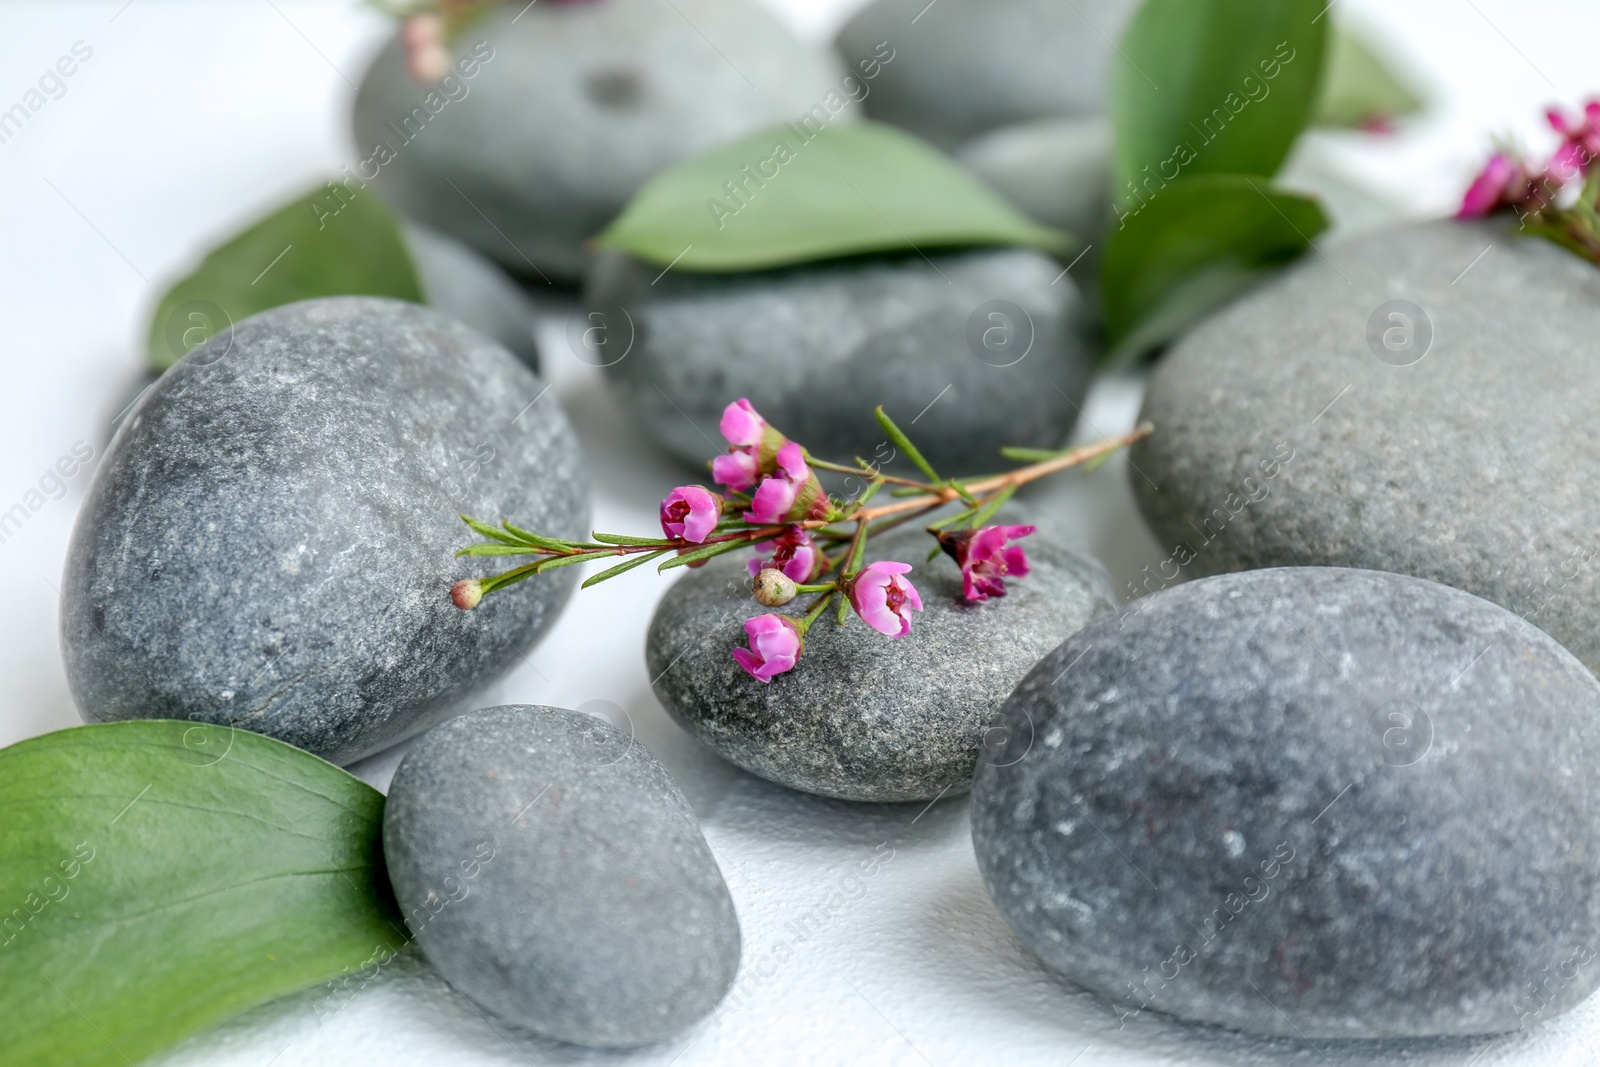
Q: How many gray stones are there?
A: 10